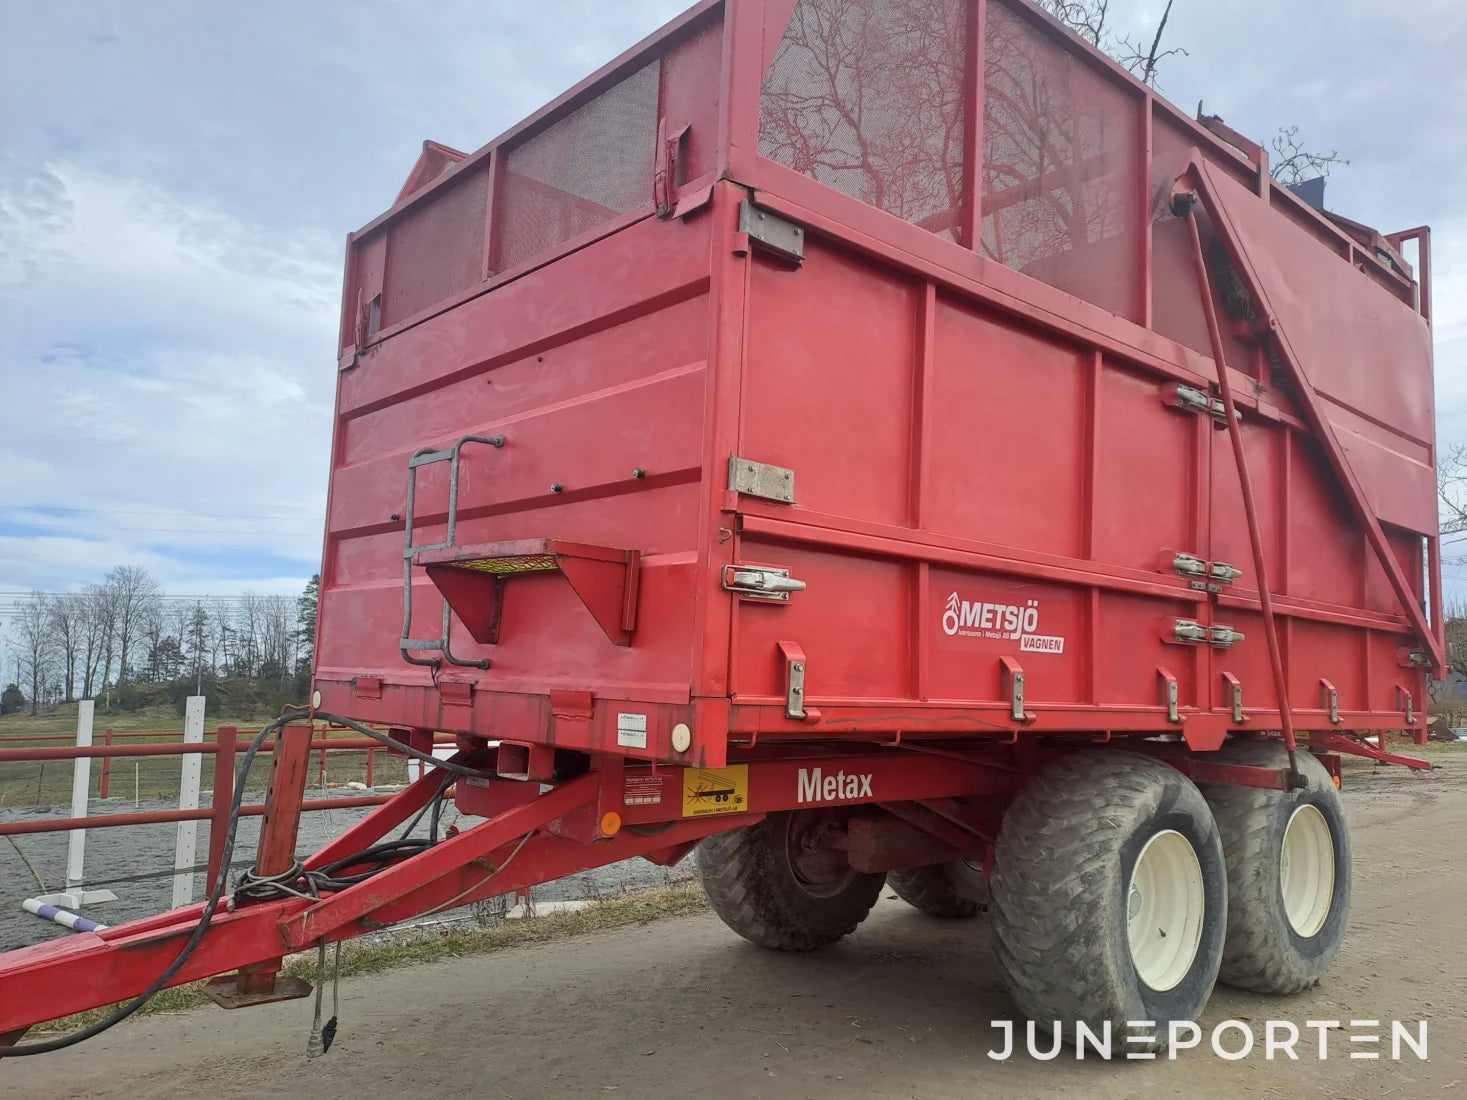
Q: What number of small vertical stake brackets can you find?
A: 6